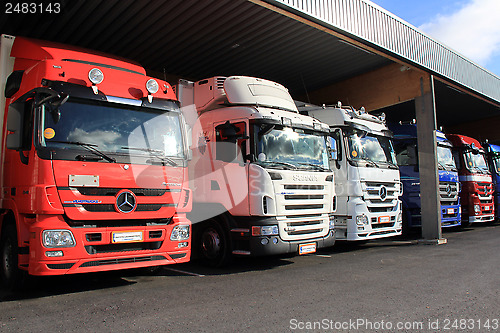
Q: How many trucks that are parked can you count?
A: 6